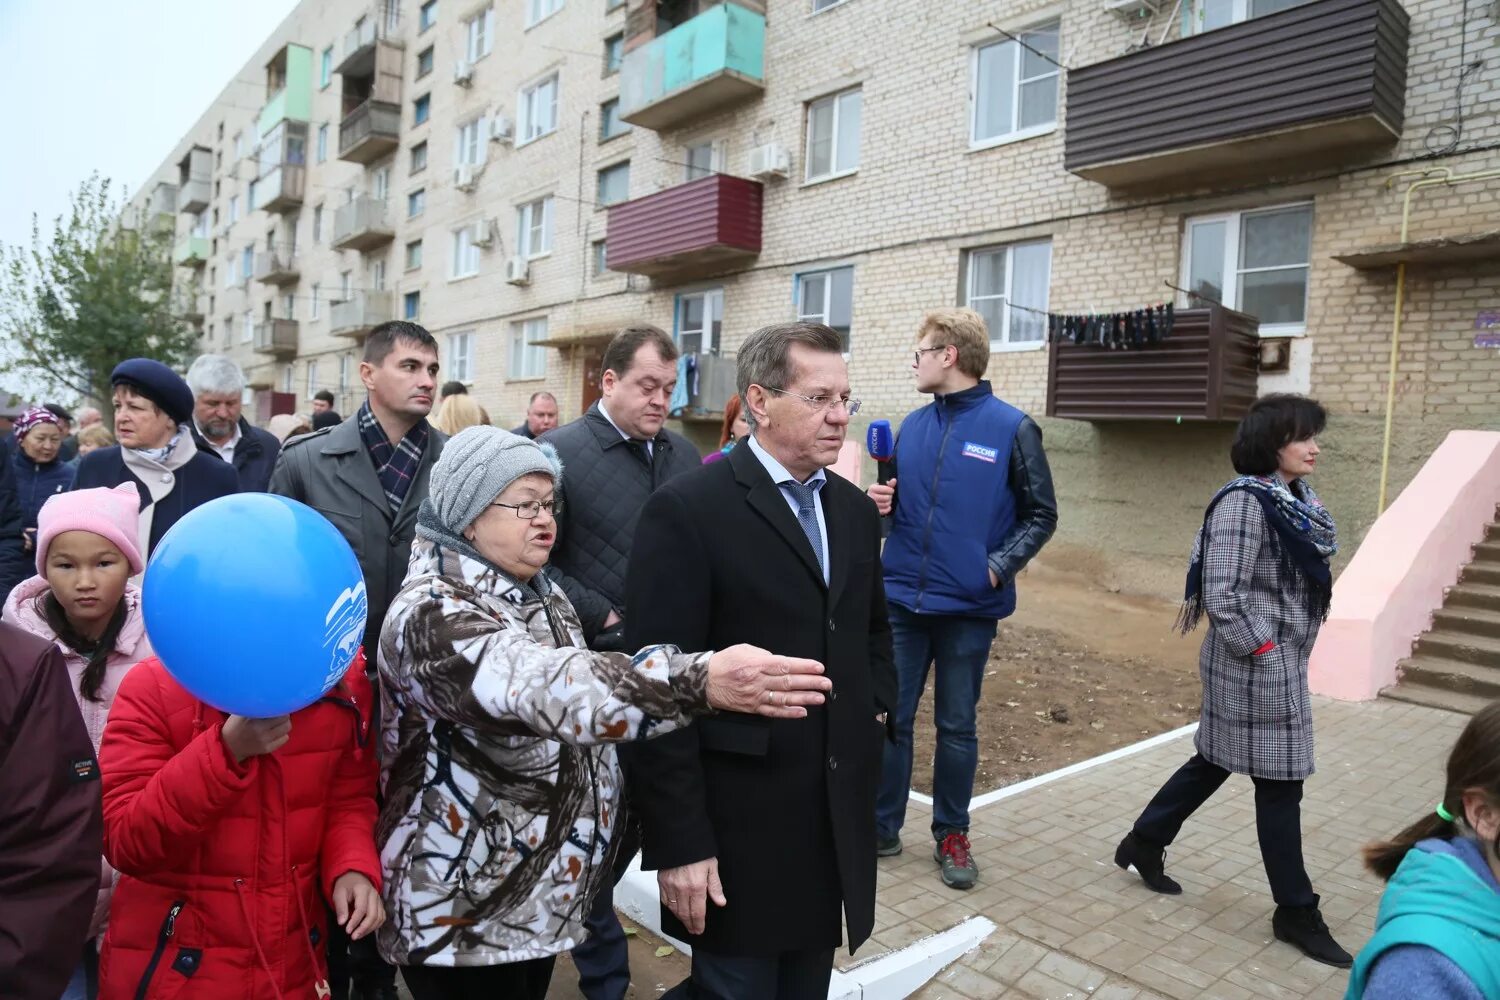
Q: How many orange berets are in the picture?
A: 0